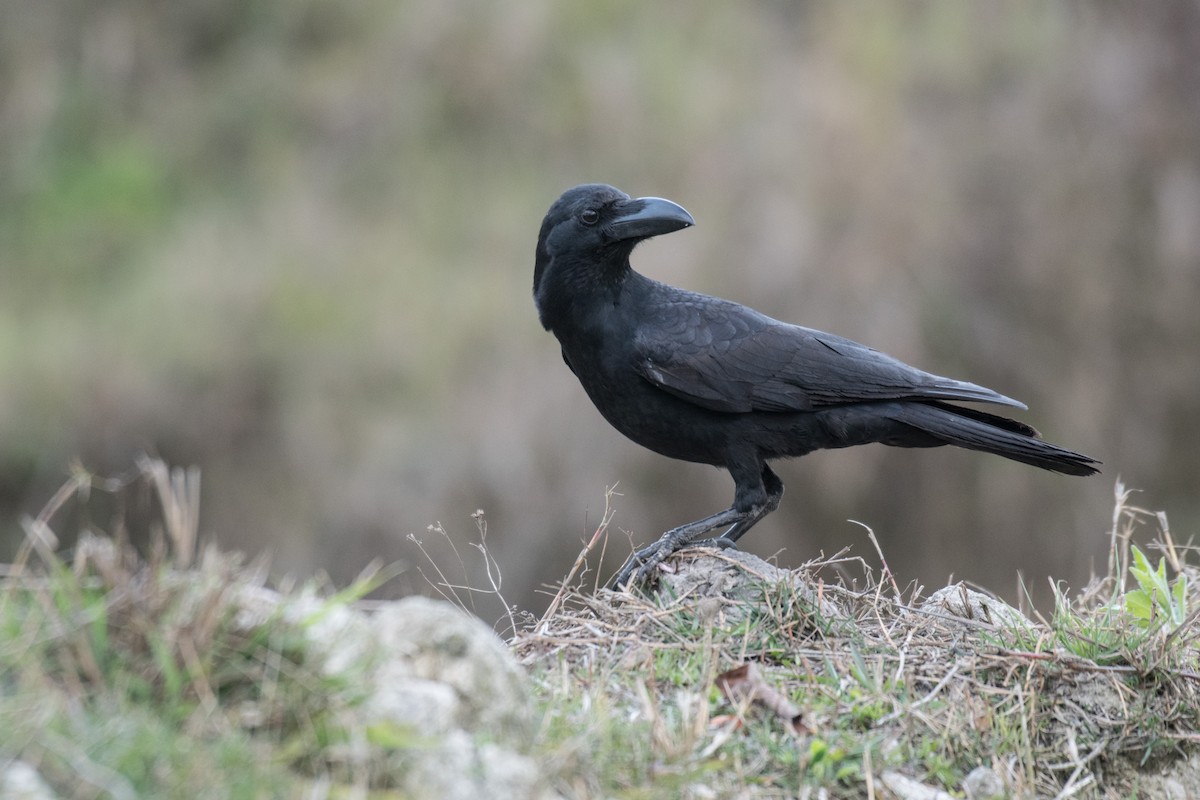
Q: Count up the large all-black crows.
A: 1